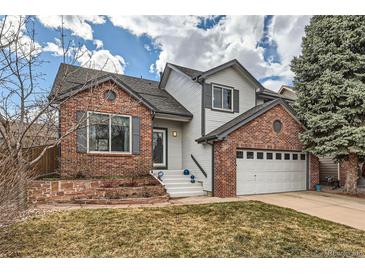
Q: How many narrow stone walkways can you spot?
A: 1